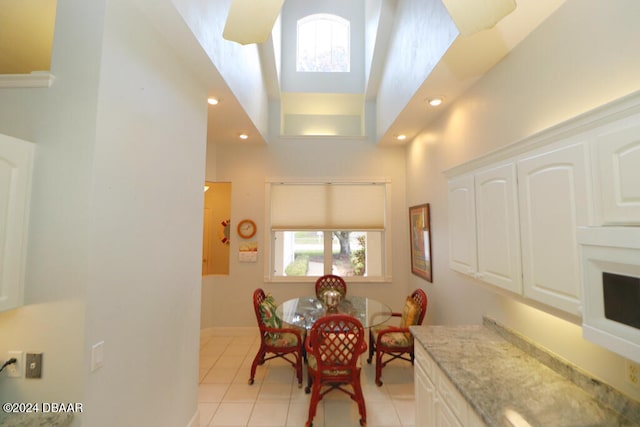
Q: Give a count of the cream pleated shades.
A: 1